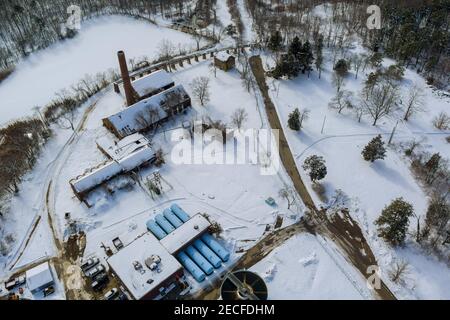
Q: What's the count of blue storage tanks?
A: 8